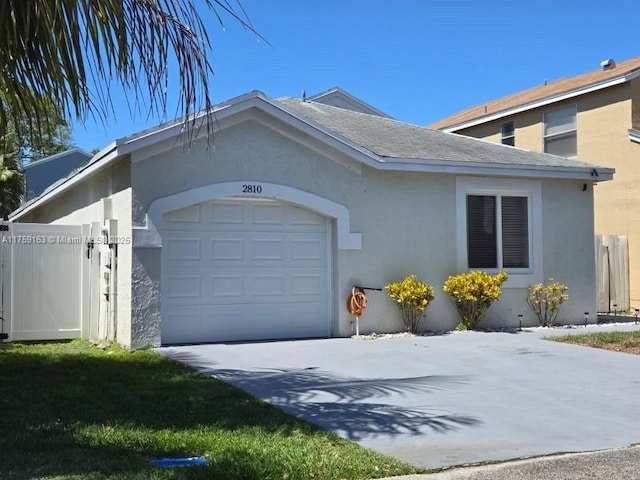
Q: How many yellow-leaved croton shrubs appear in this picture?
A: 3